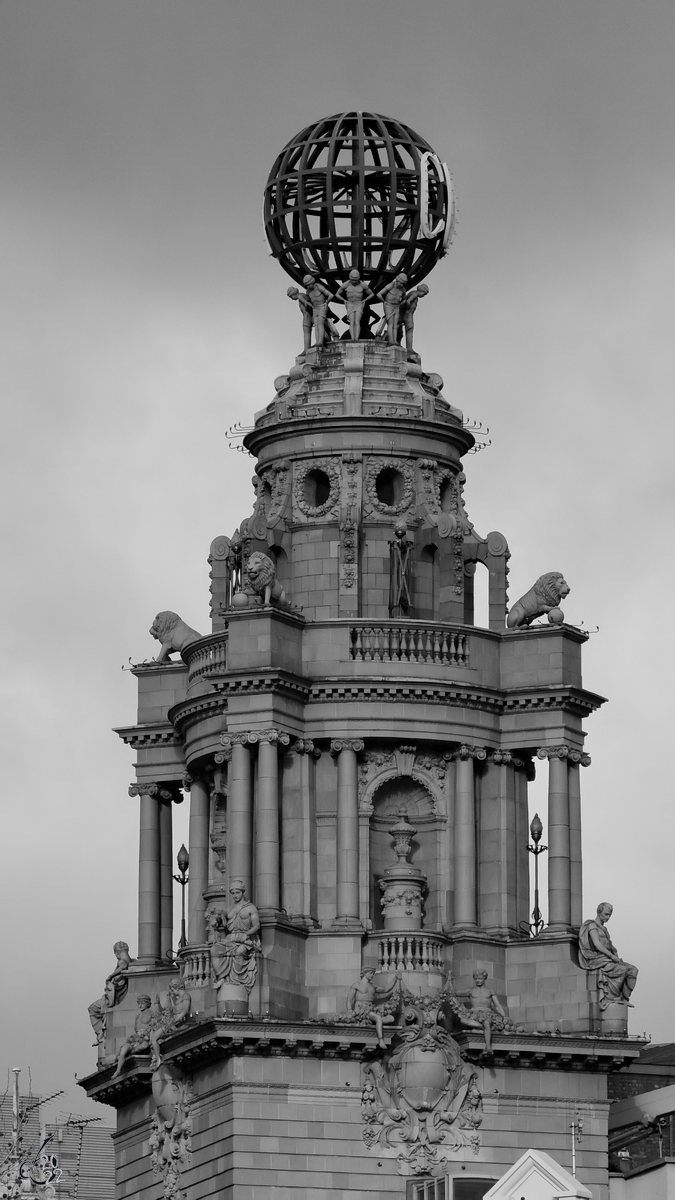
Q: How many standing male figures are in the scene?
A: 5